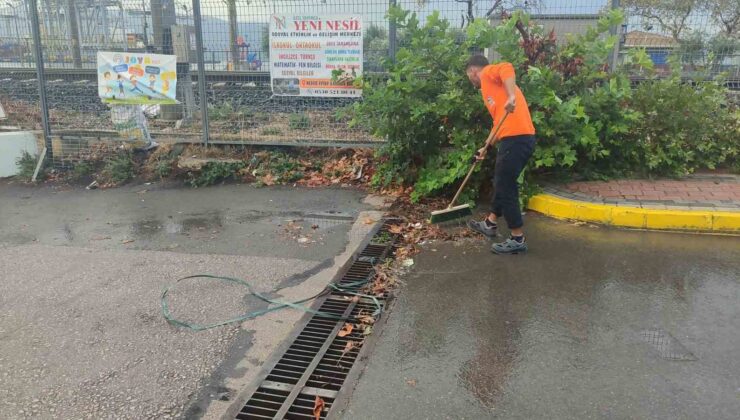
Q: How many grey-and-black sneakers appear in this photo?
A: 2